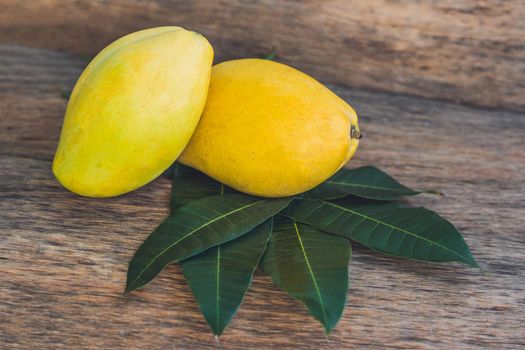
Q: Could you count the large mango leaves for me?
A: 5